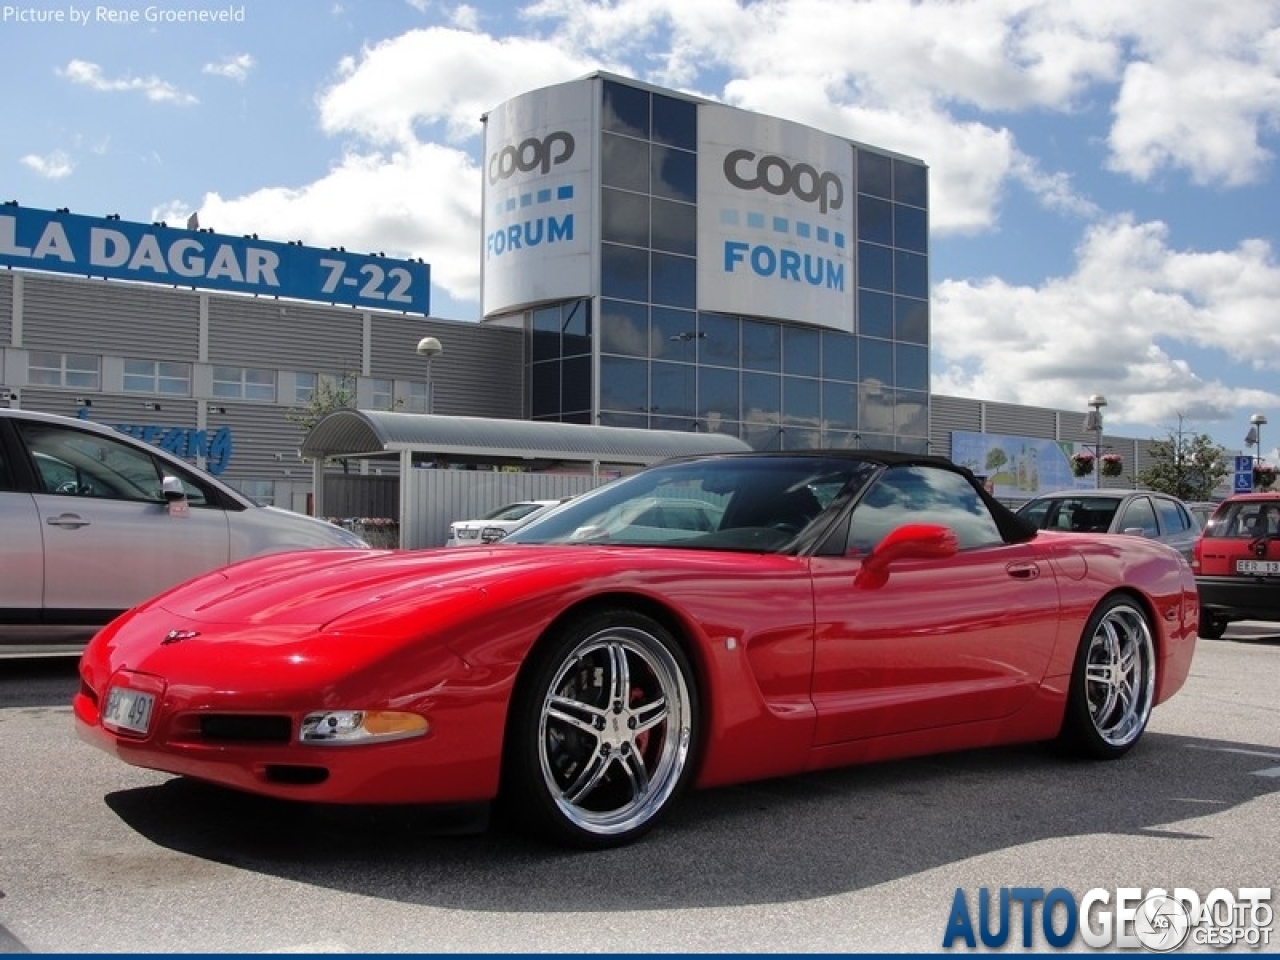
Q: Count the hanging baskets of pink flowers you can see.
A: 3